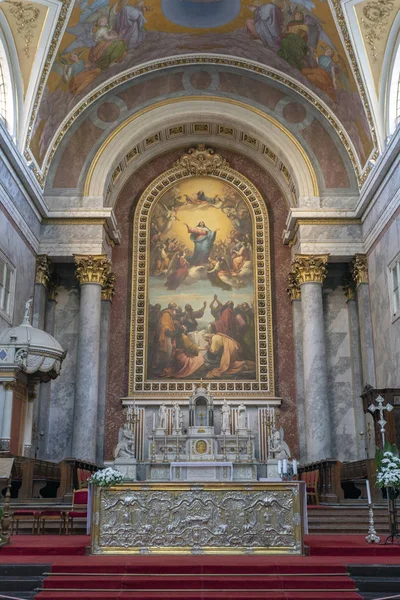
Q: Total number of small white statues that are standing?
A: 4